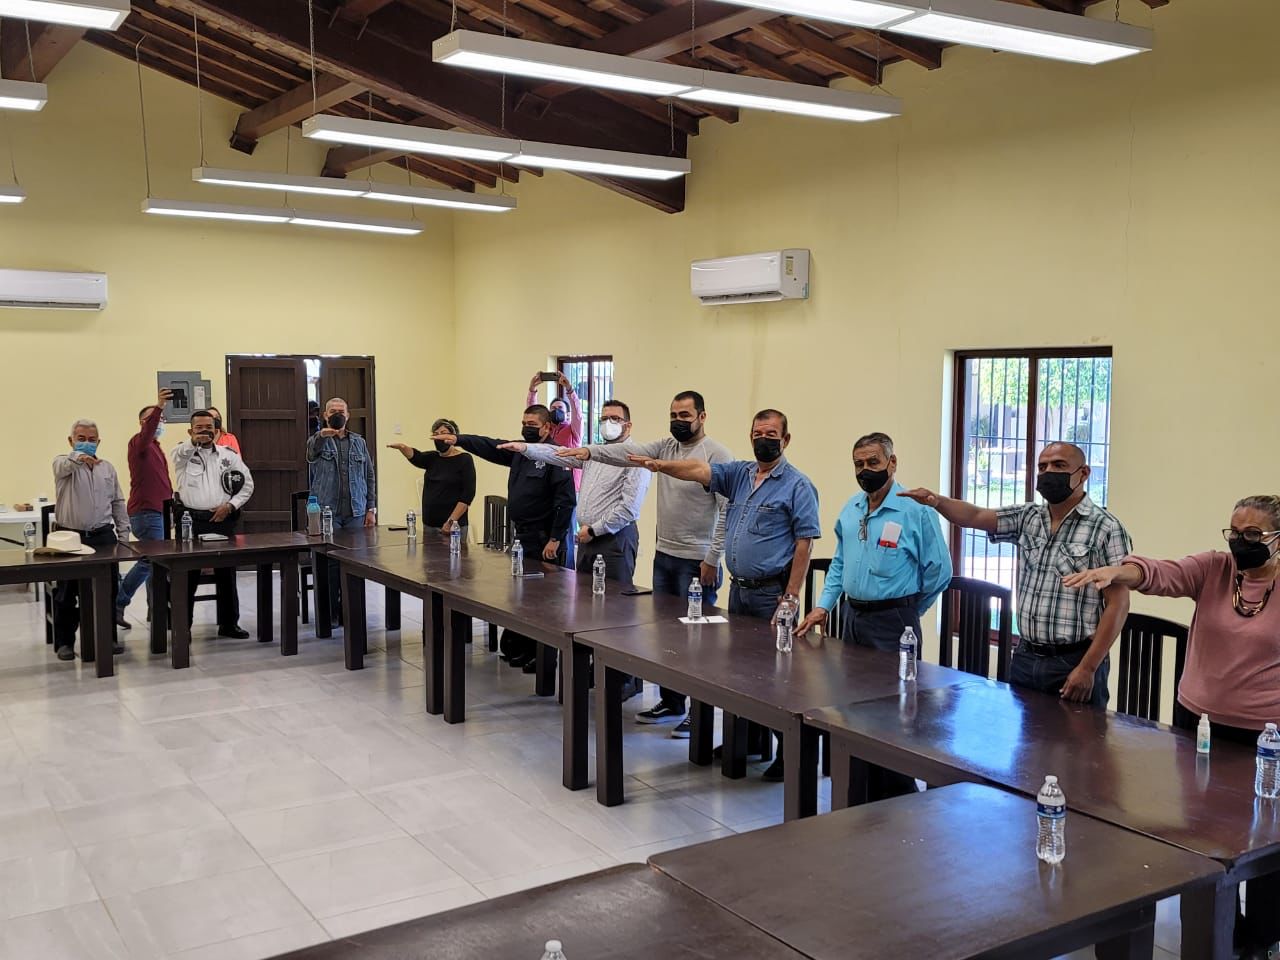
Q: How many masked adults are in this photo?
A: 14